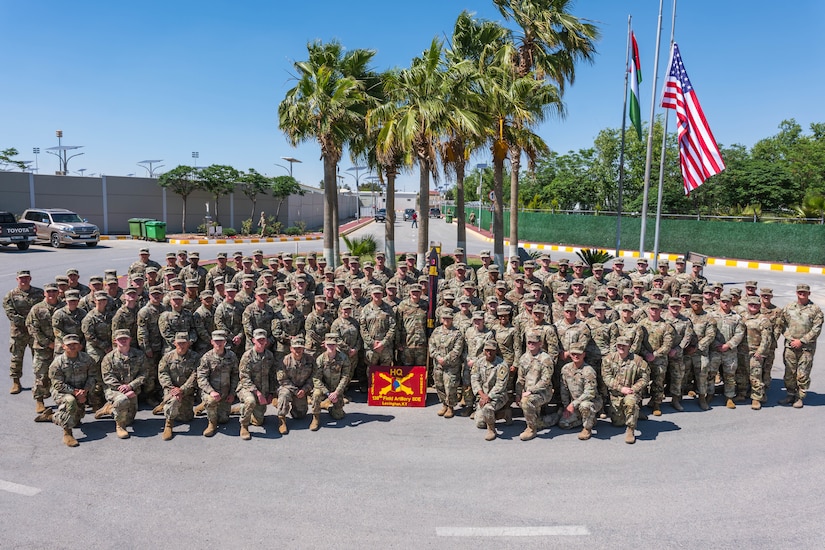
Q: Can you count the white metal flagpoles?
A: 3